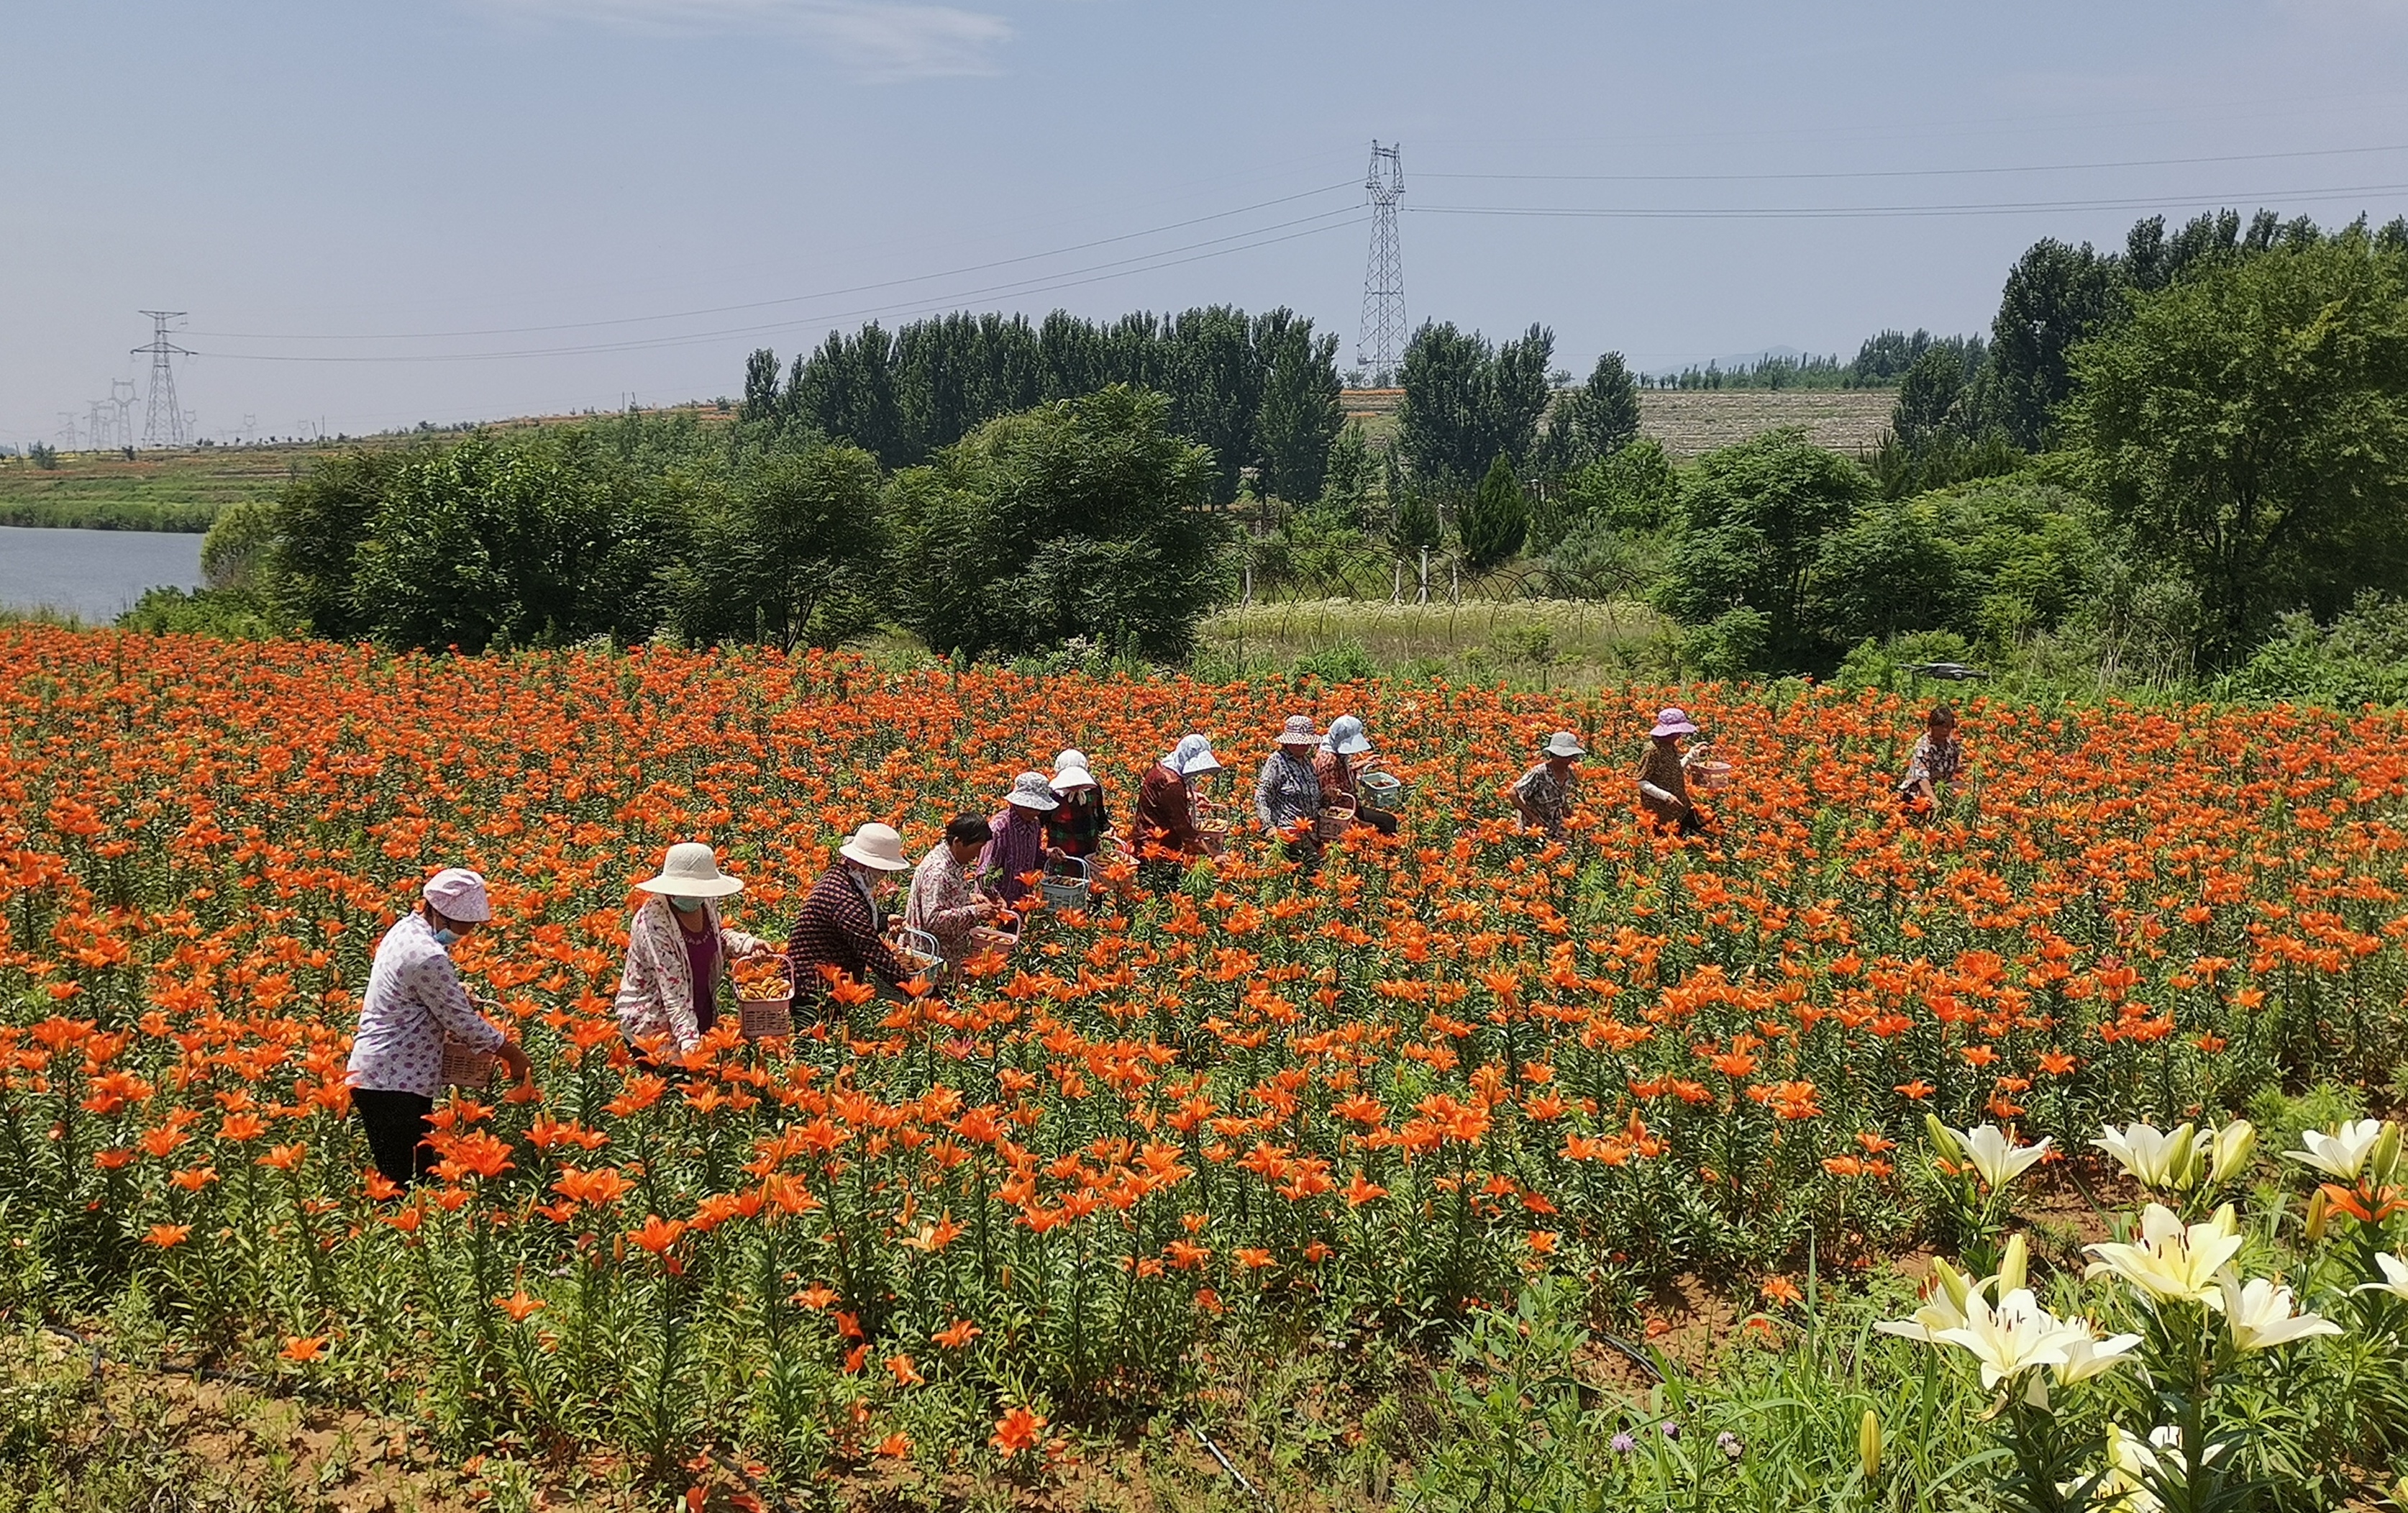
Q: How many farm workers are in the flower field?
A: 12